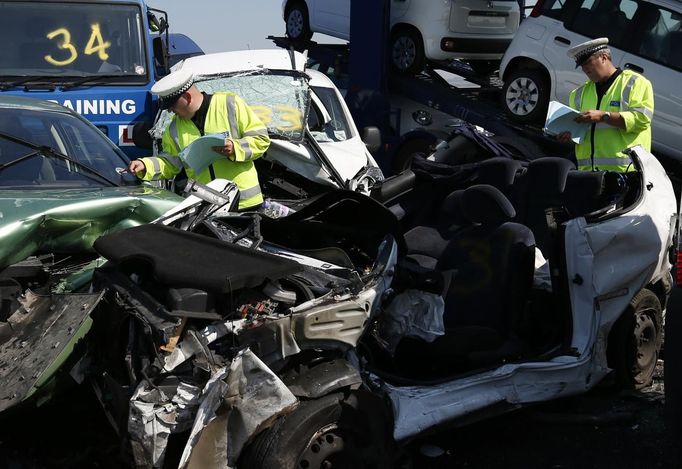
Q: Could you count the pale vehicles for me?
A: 4